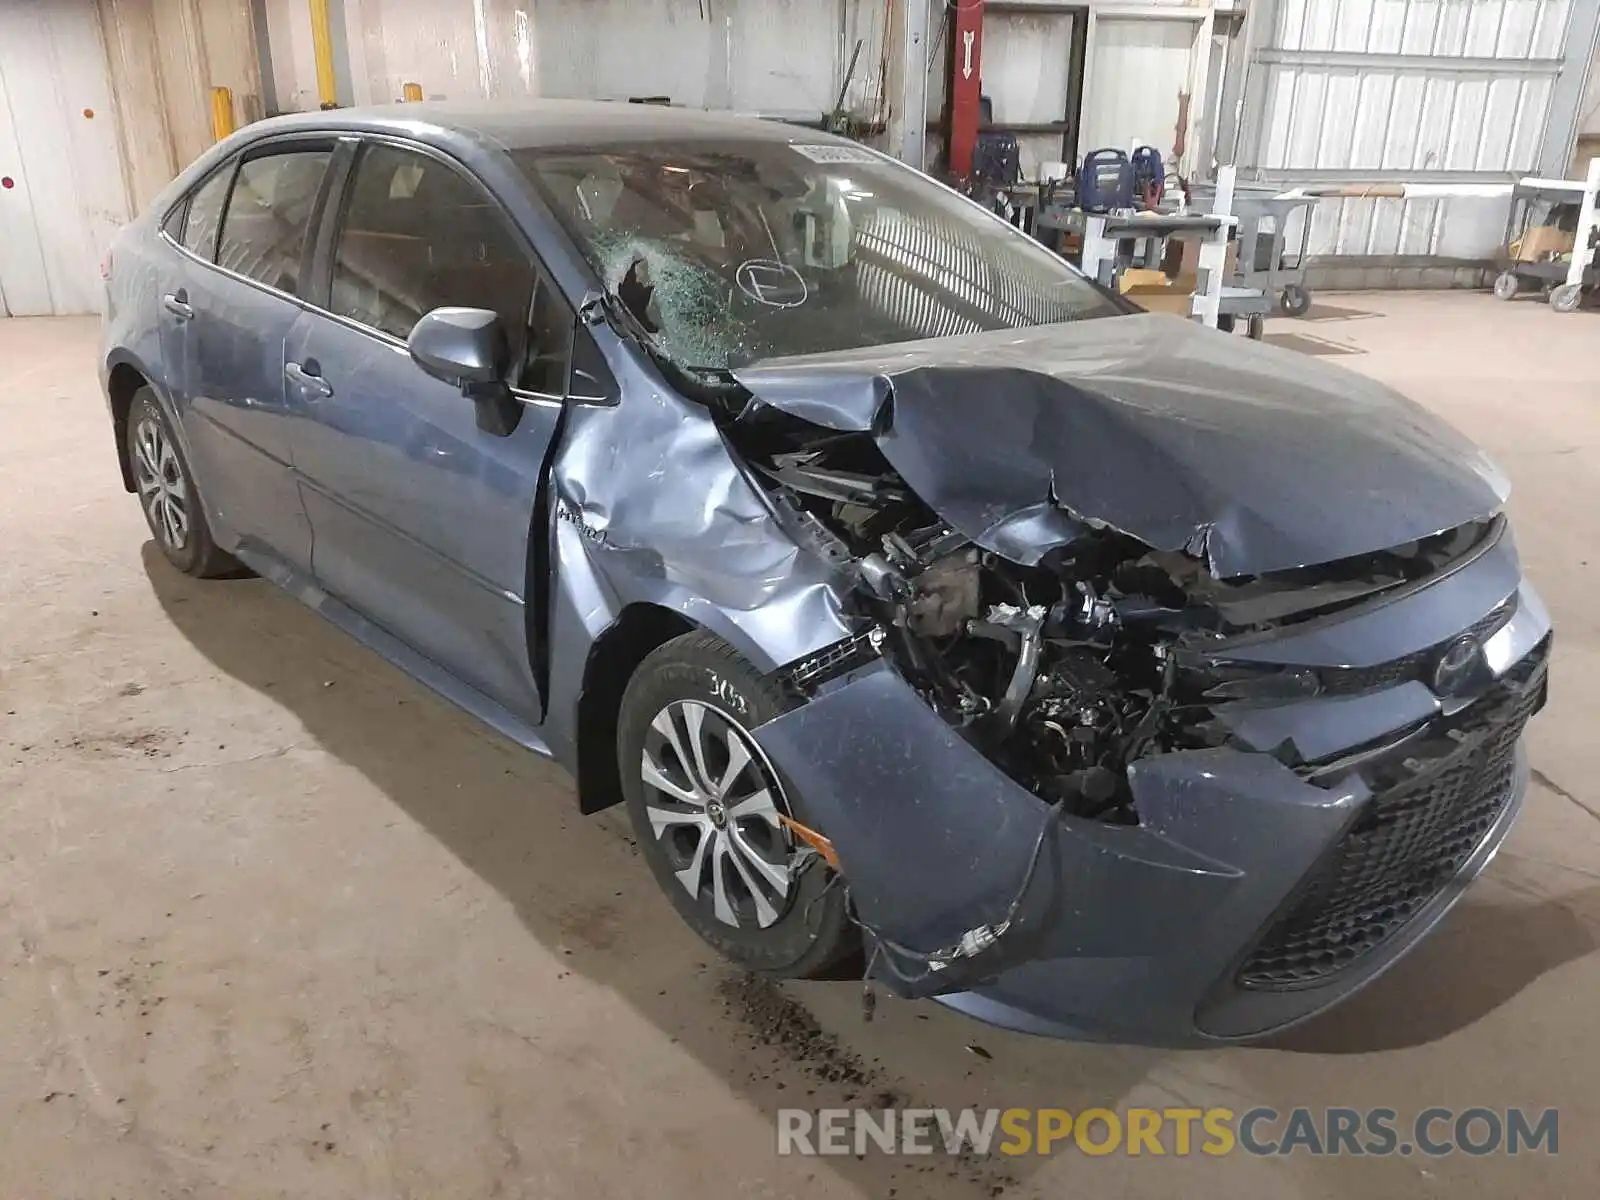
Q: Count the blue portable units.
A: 2